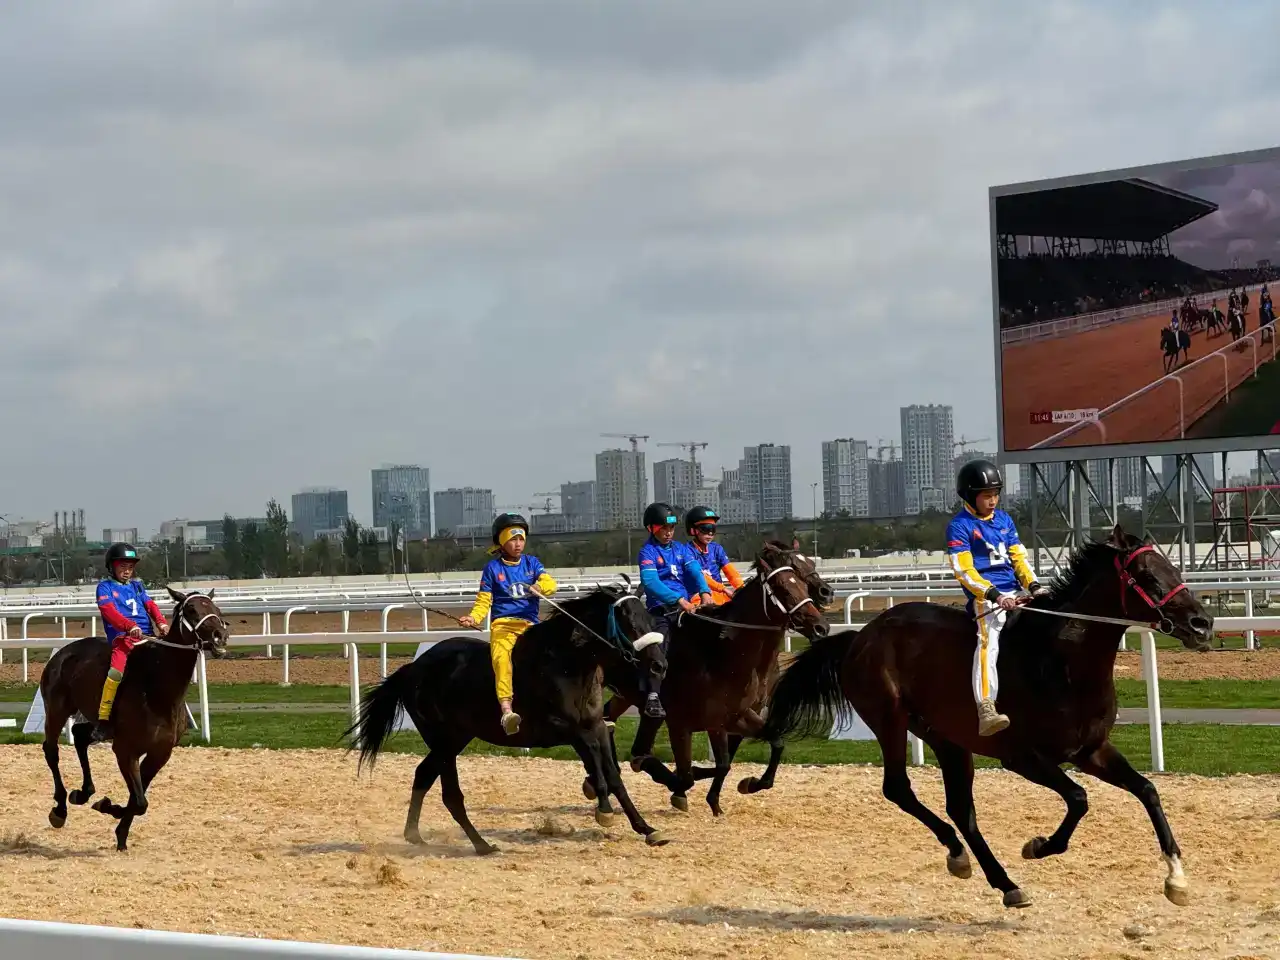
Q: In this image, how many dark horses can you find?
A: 5